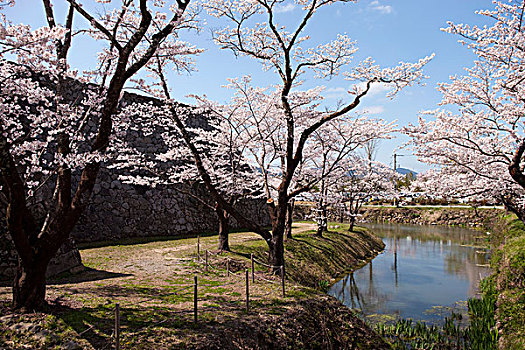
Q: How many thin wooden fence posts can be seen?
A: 8